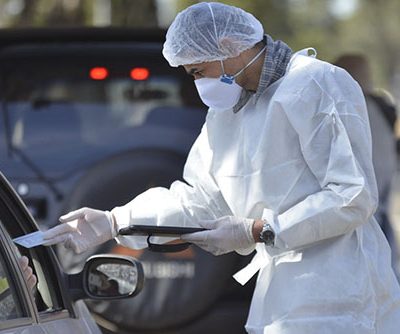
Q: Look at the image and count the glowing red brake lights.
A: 2